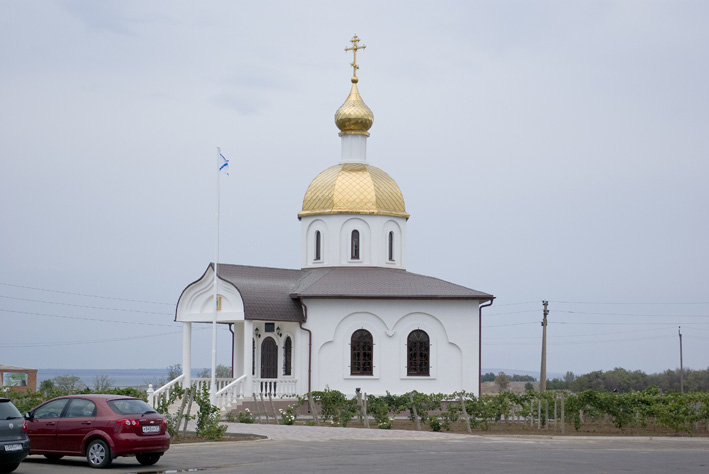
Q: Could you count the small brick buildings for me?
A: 1